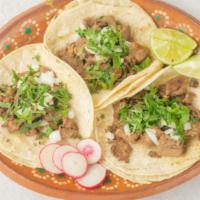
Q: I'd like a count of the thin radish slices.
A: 5